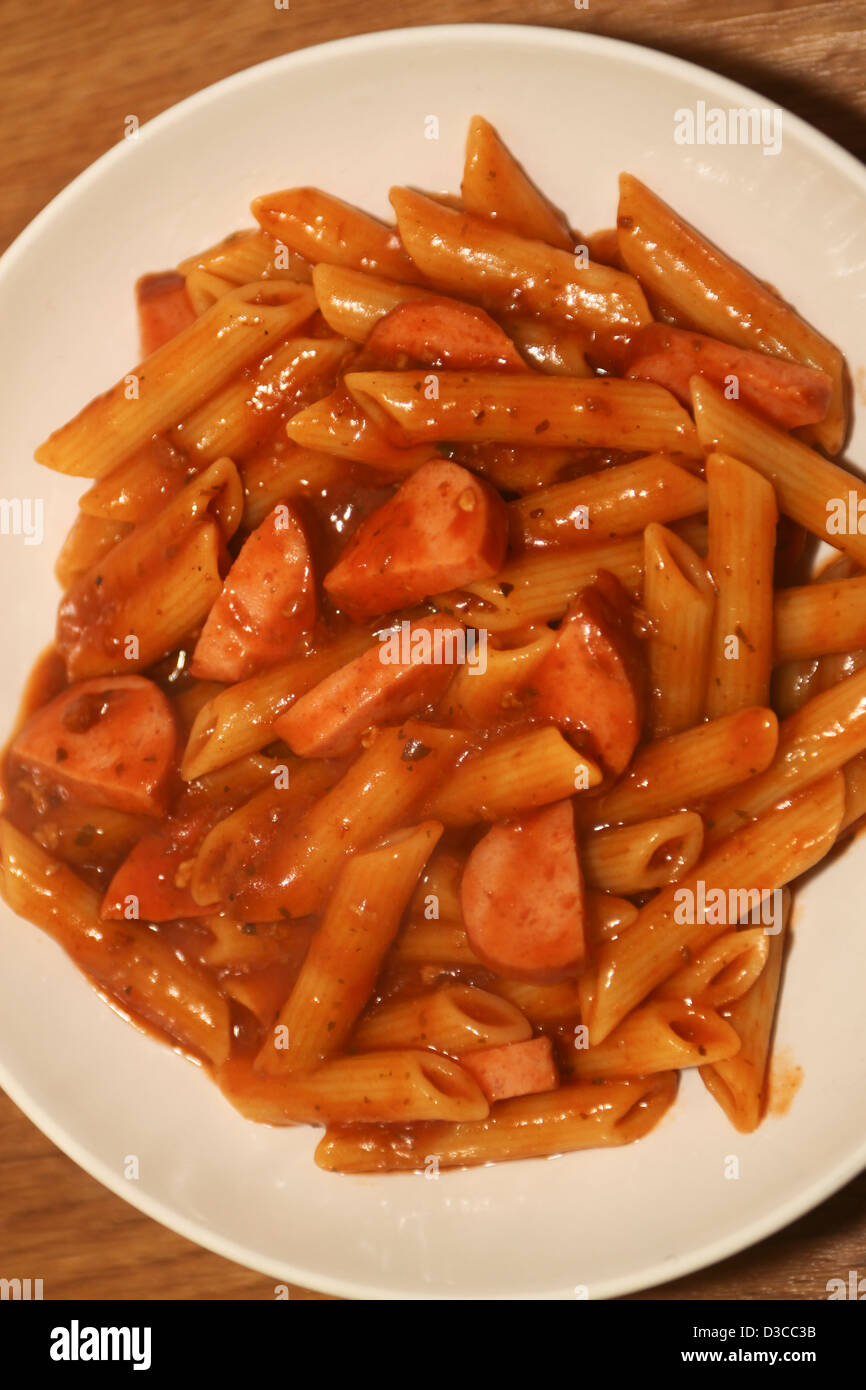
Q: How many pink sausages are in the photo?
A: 11